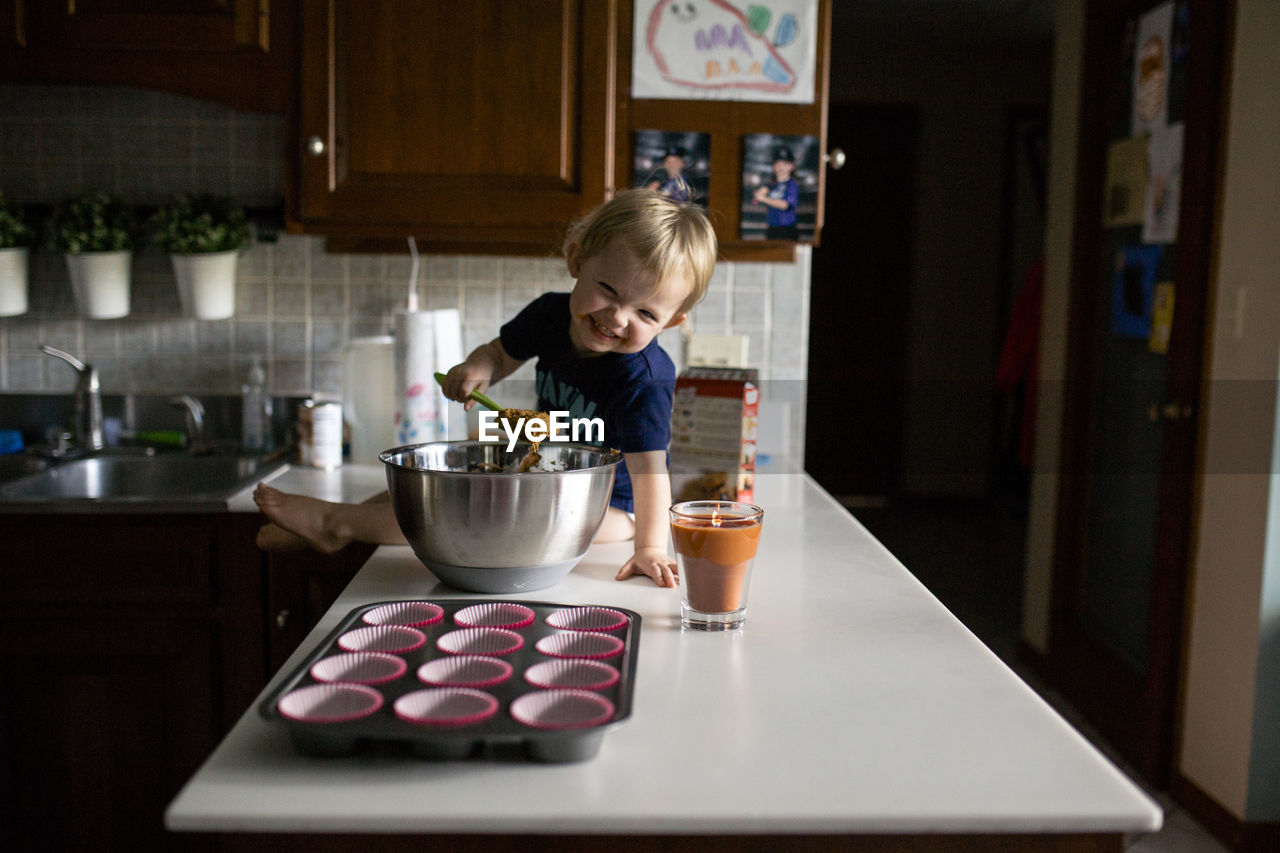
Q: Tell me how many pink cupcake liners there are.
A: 12